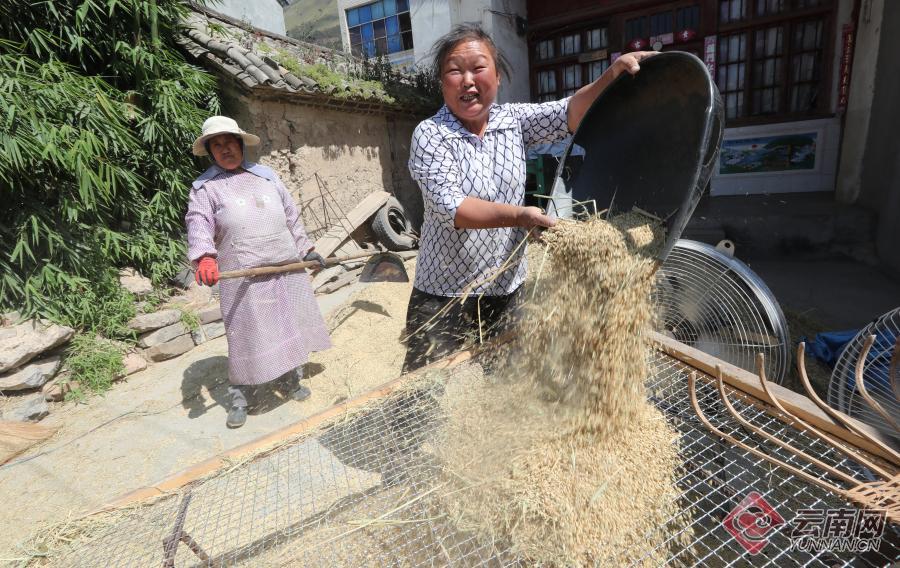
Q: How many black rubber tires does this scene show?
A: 1